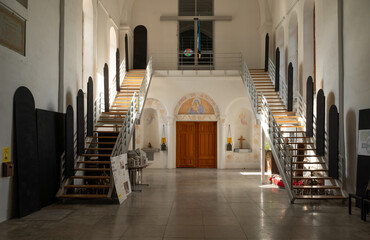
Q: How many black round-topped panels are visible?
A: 14